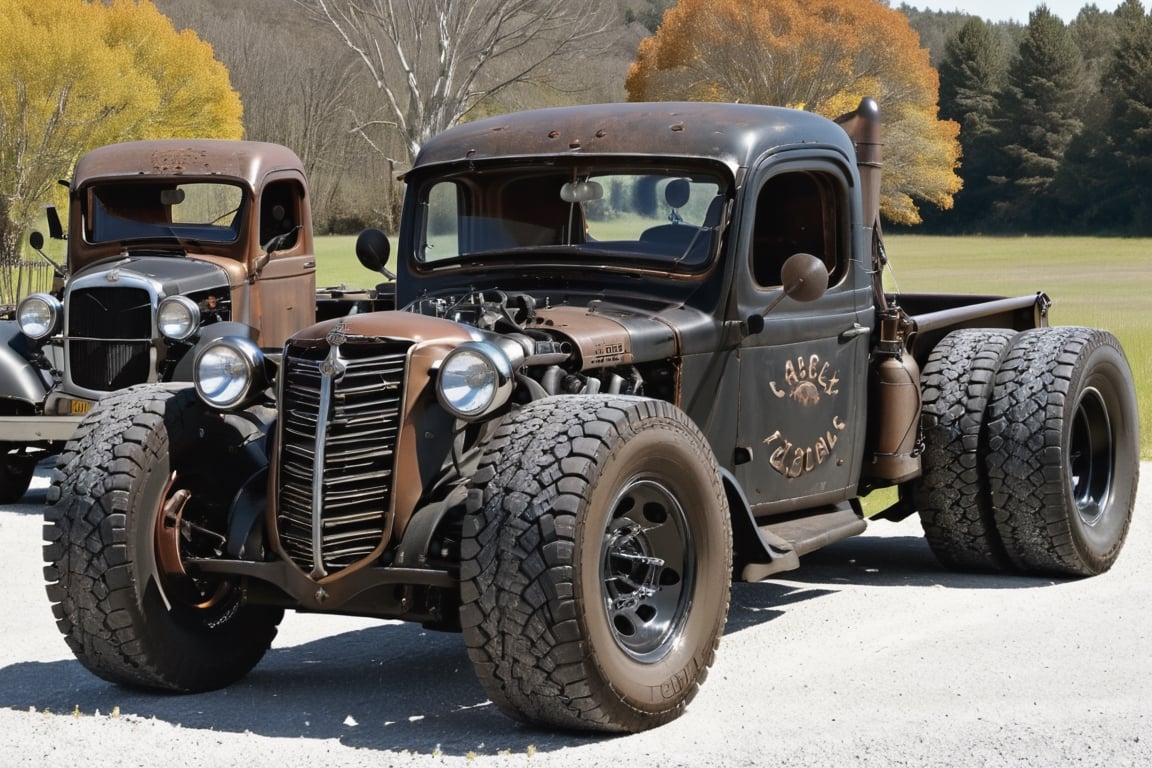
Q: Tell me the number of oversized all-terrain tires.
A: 4